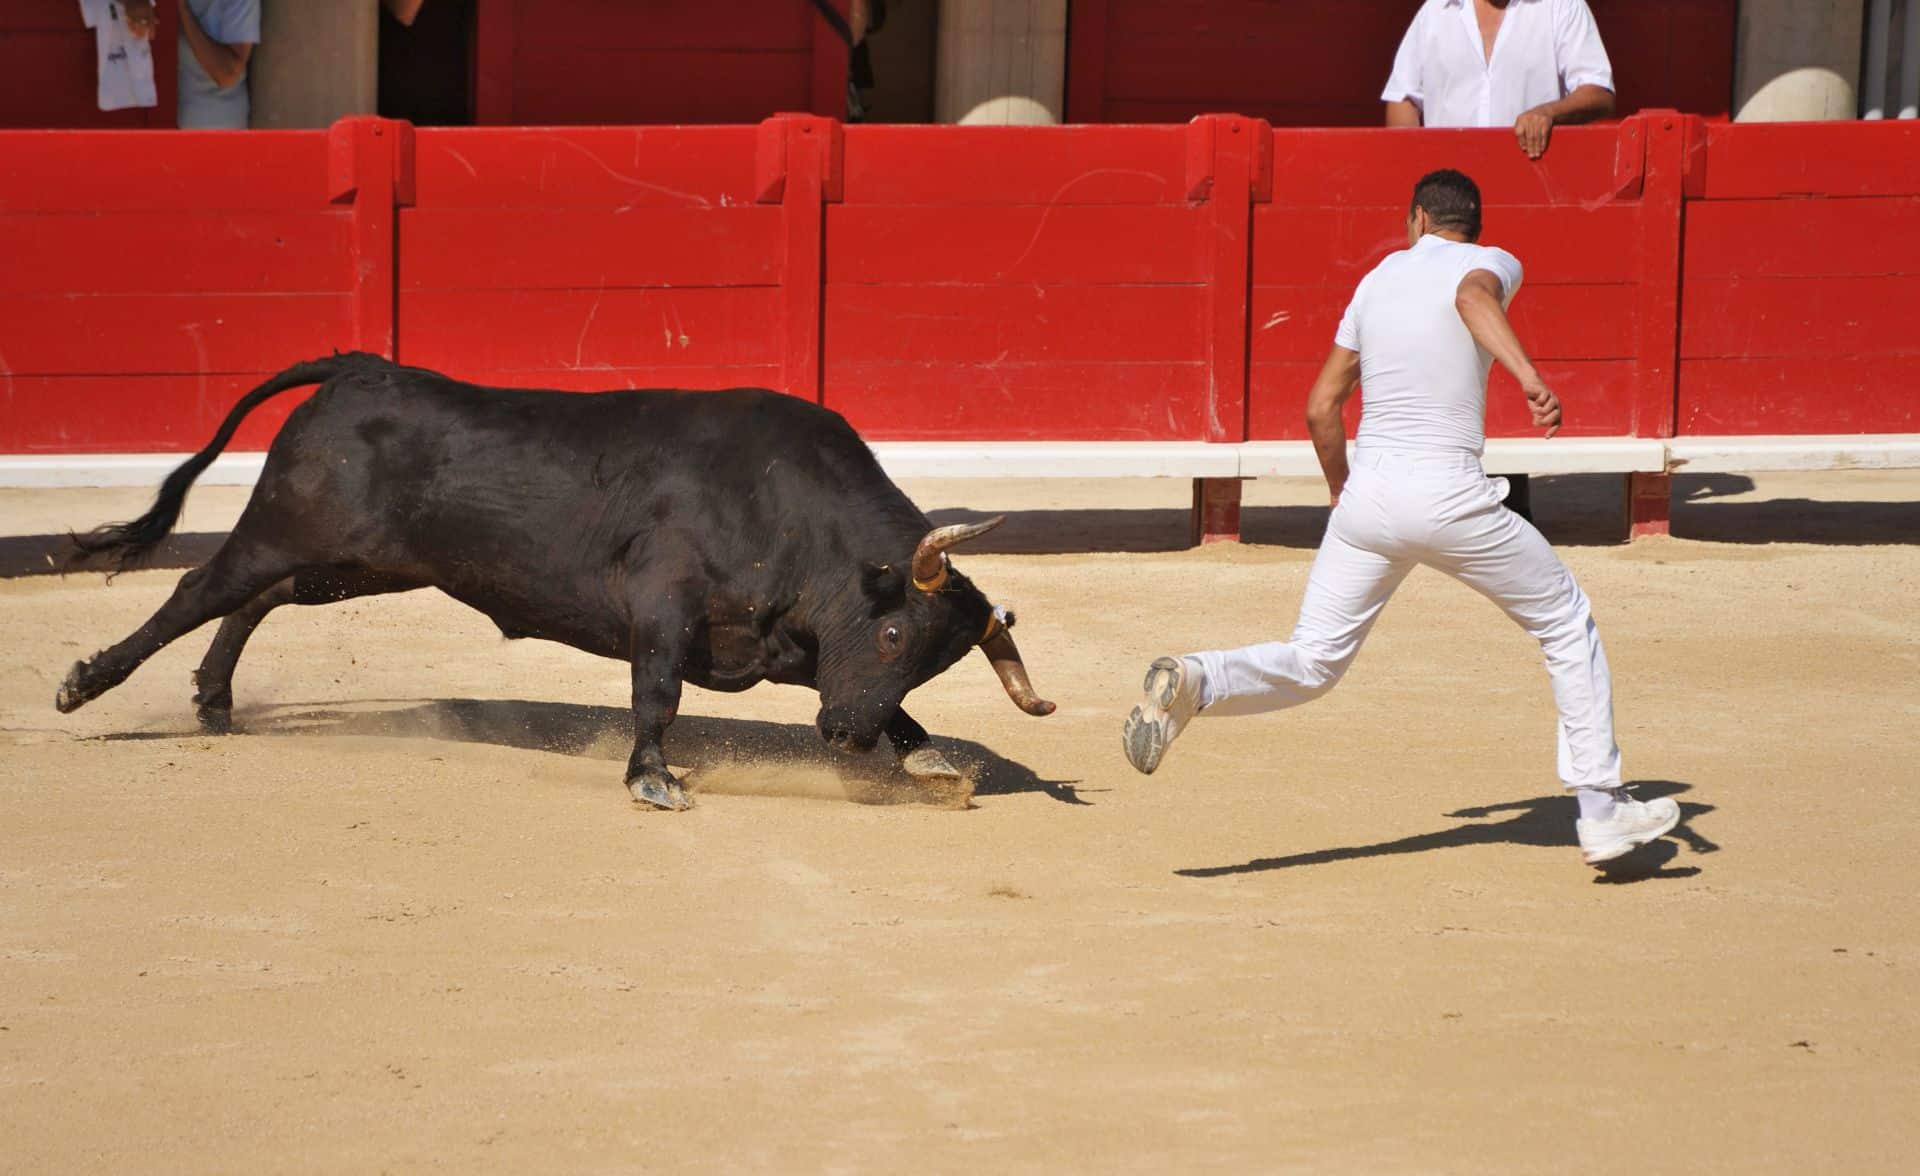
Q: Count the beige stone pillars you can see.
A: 3